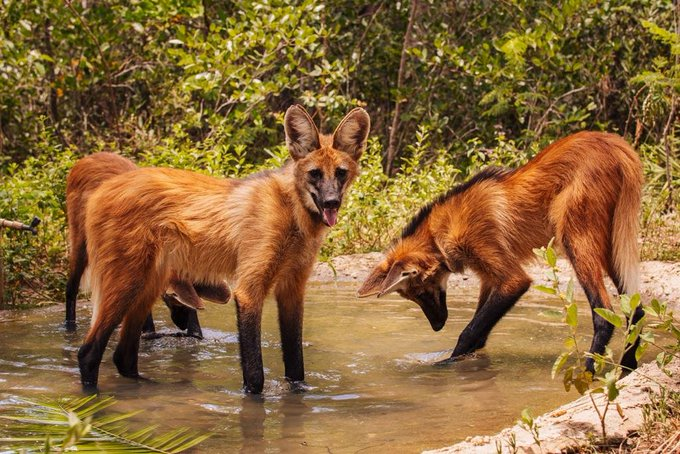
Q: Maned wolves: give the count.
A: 3